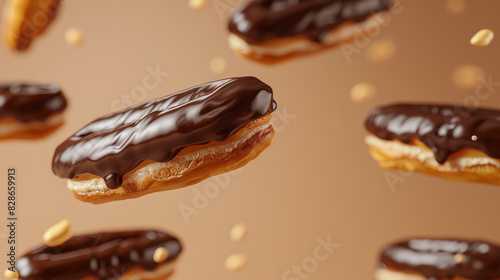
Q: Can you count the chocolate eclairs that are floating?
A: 7